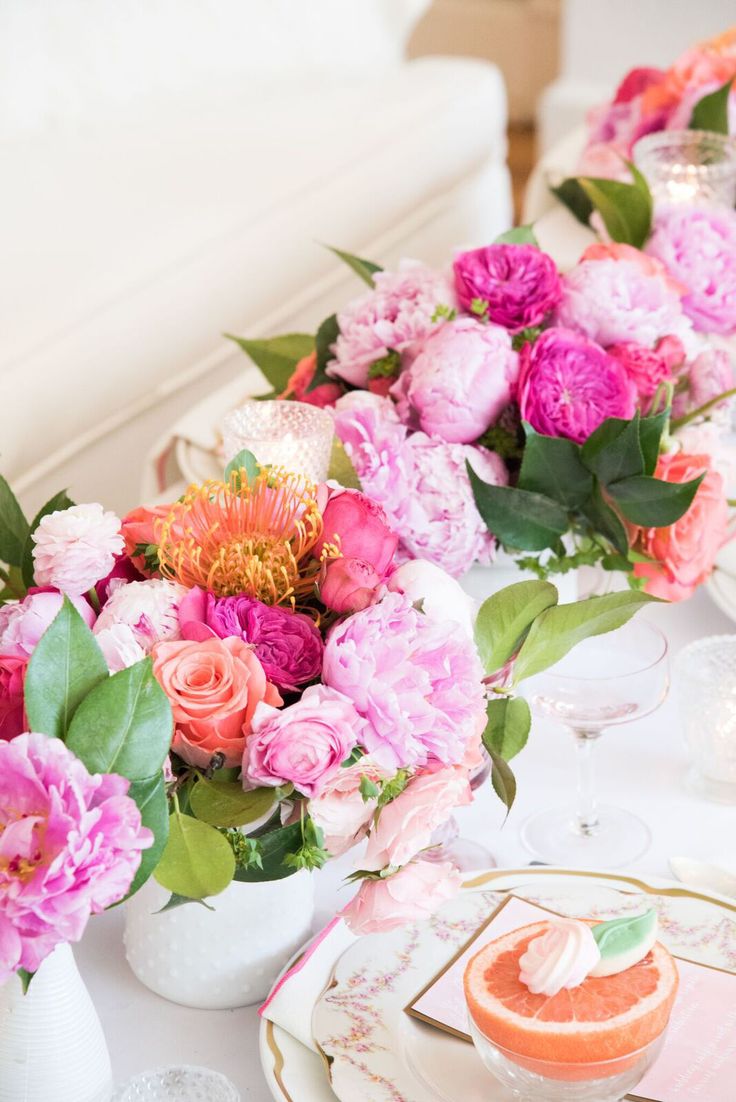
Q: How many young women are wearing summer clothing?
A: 0